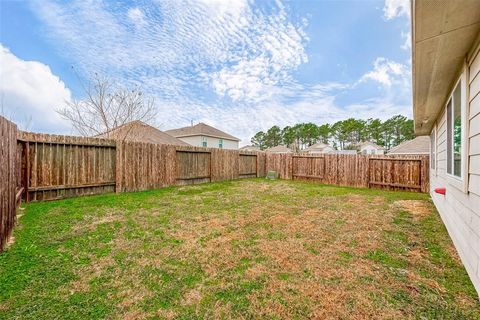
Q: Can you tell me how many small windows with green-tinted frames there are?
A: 2